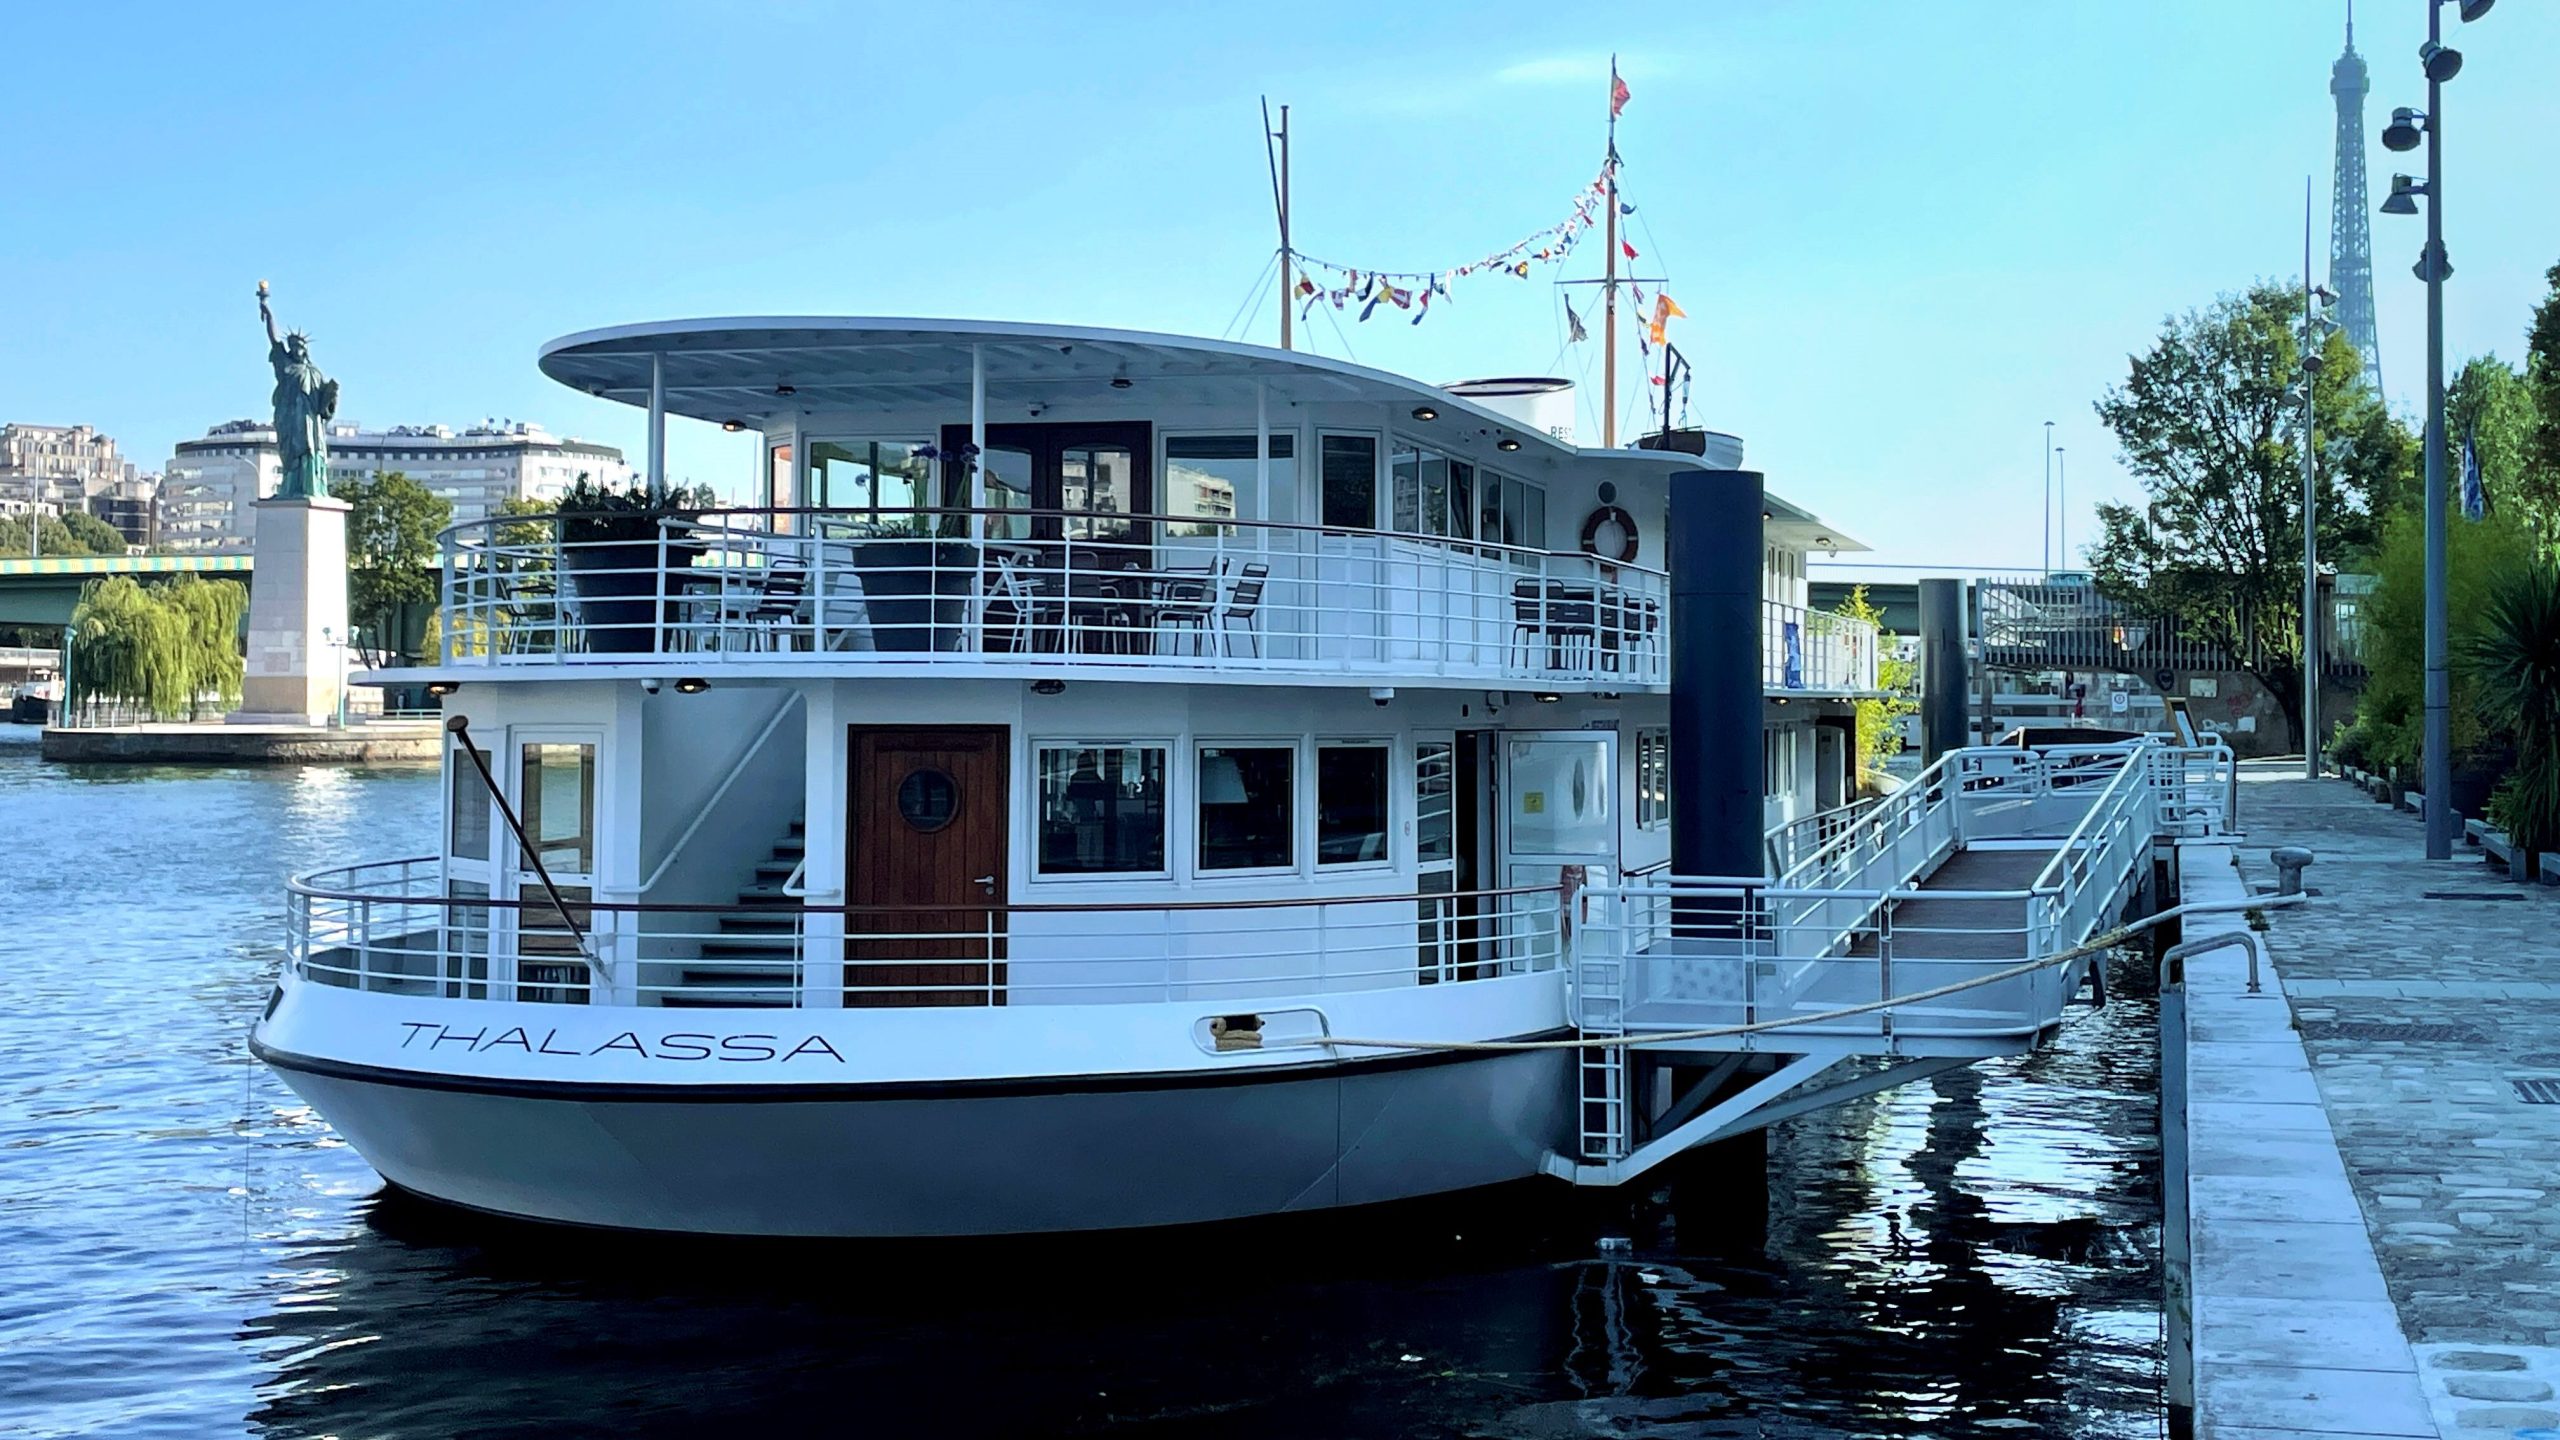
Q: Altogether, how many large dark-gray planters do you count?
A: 2